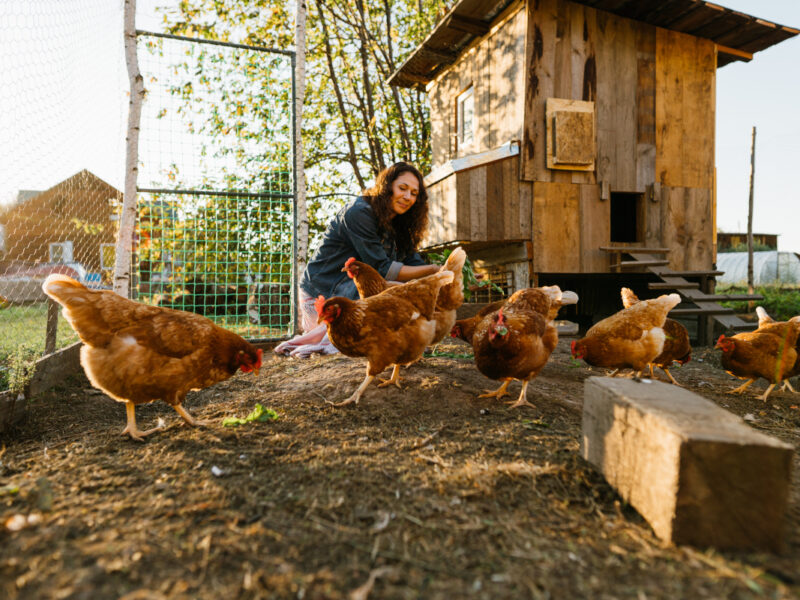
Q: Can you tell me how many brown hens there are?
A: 9